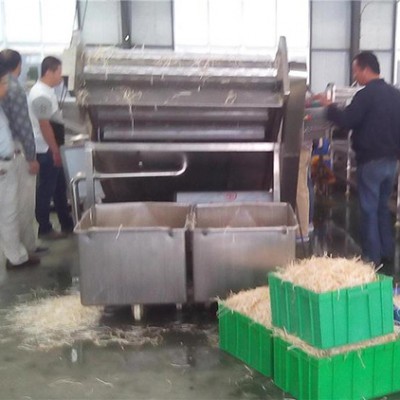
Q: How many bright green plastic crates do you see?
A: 3